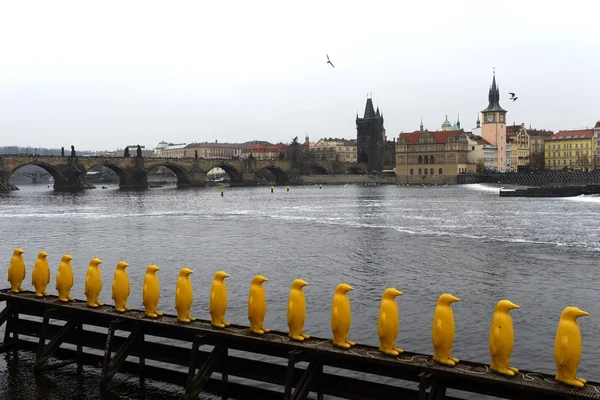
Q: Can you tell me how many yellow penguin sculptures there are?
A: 15